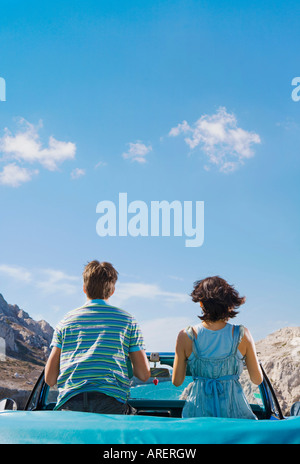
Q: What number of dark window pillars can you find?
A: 2